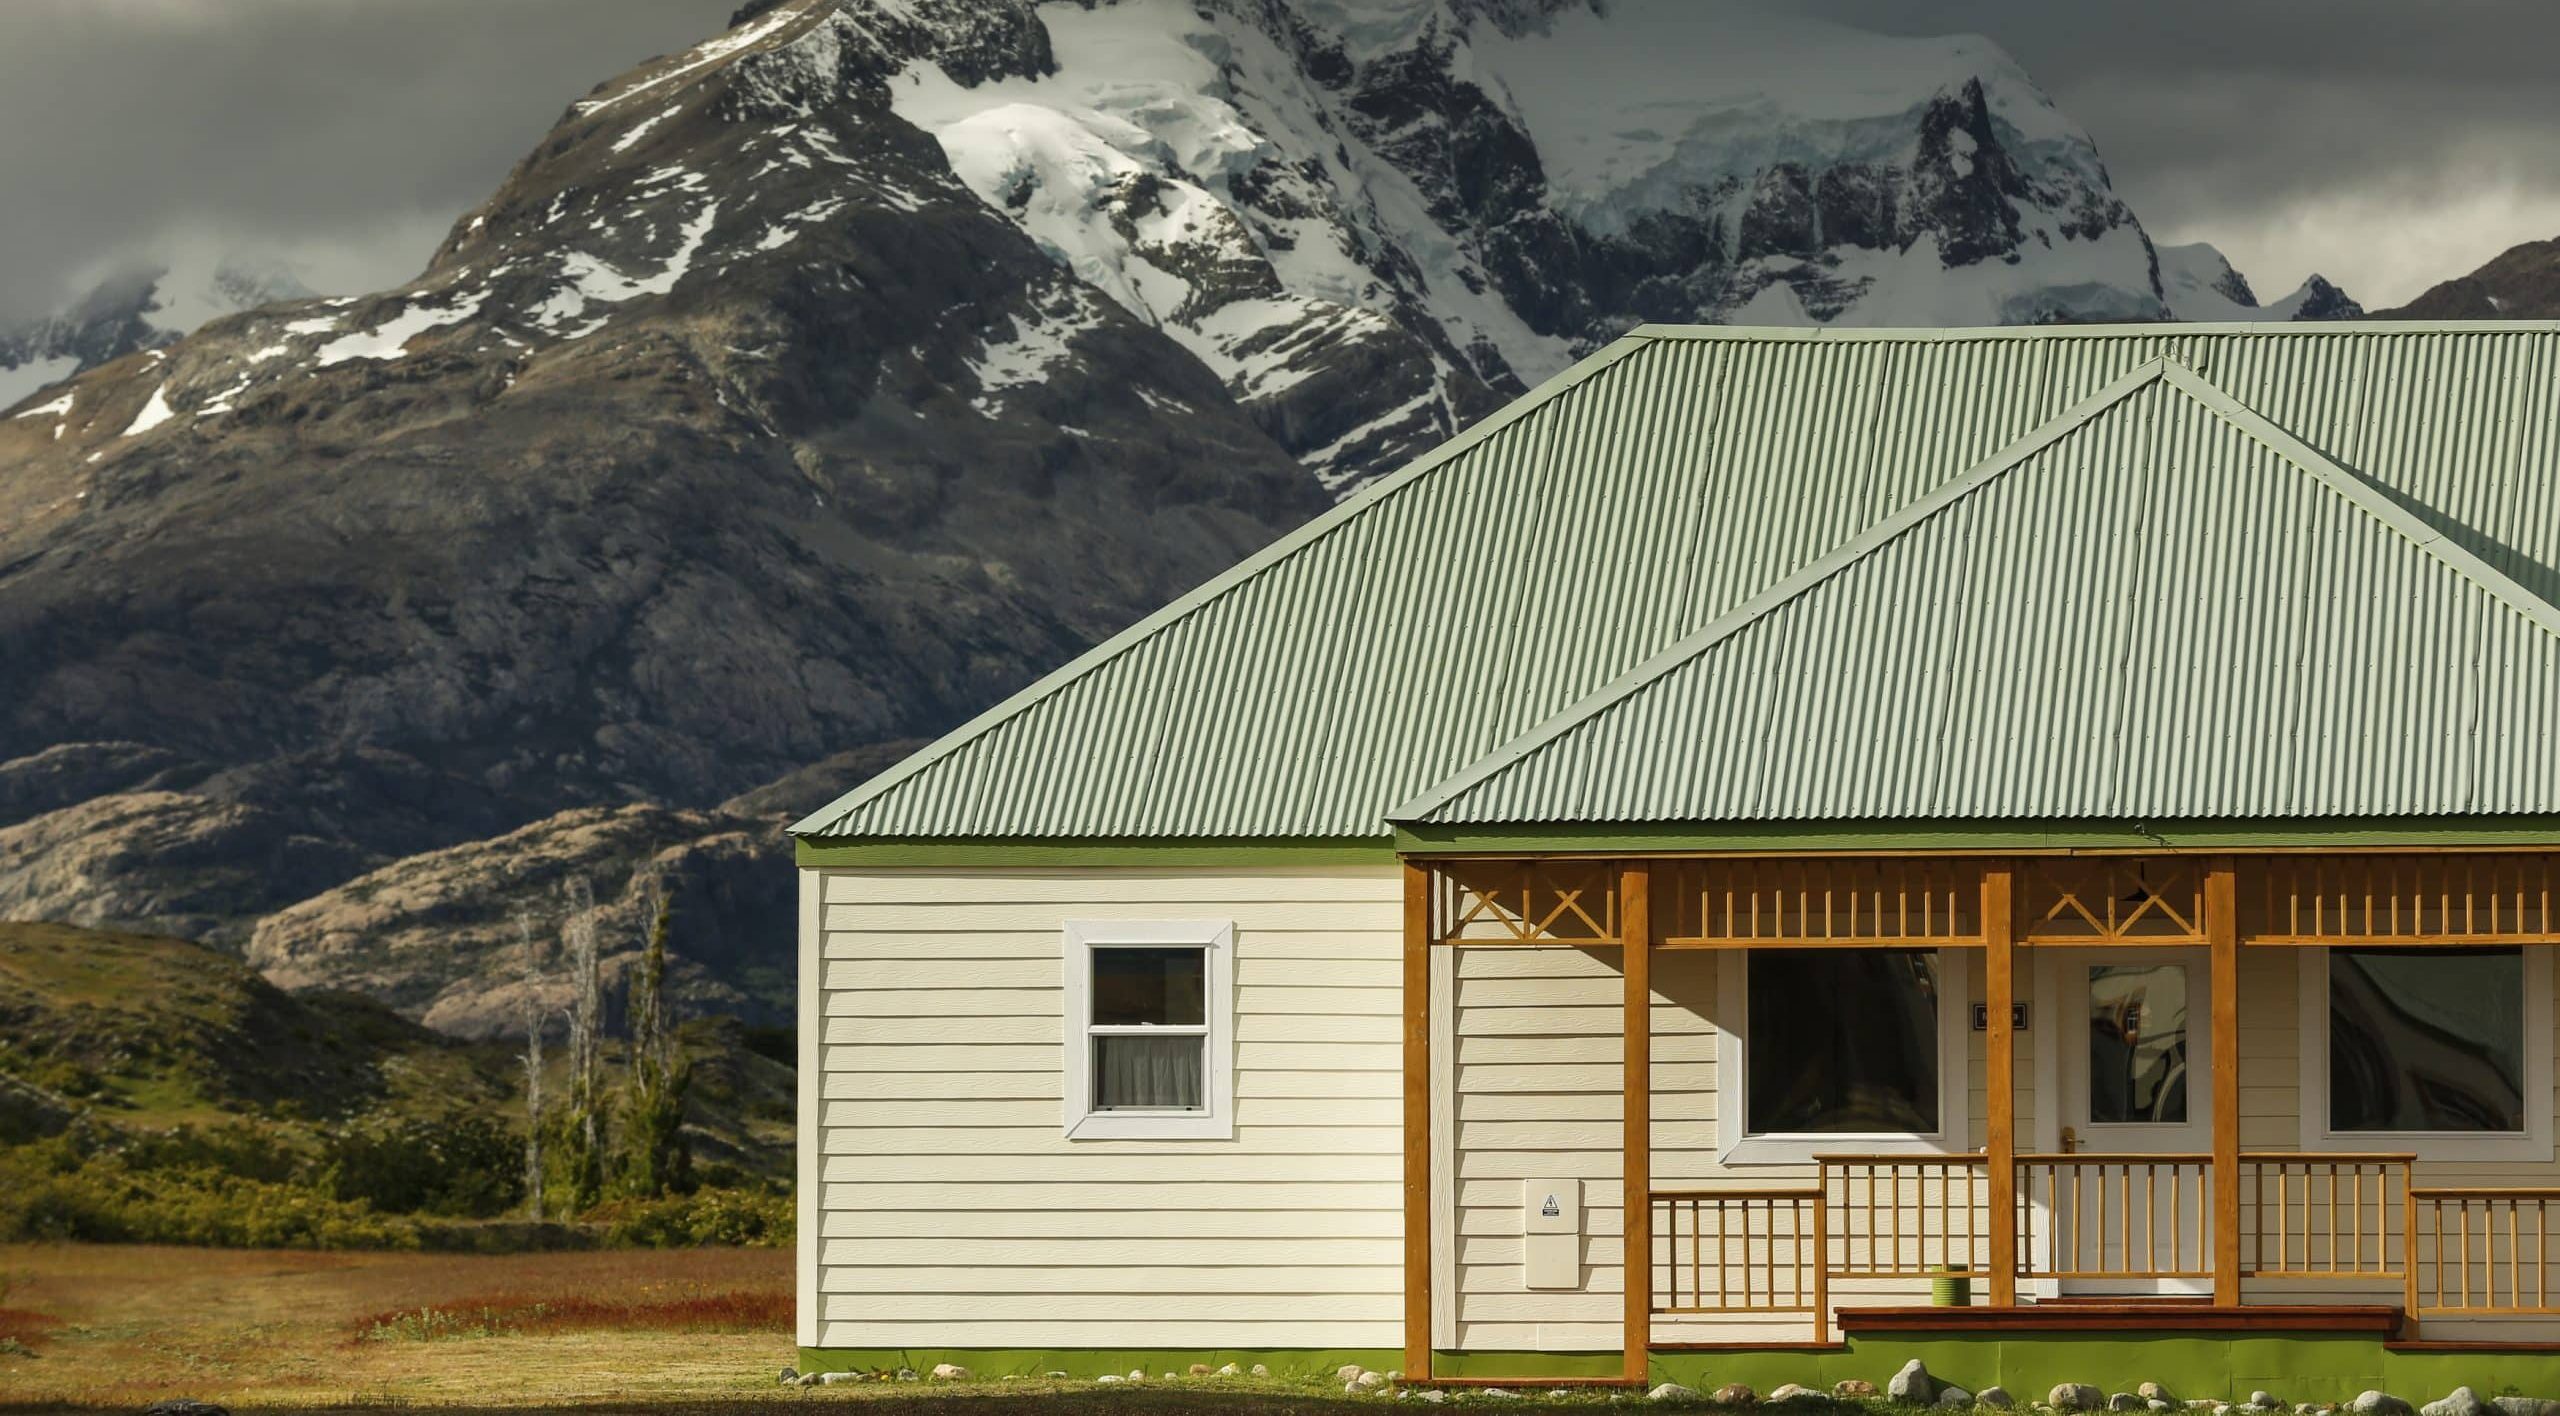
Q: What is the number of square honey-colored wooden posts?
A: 4